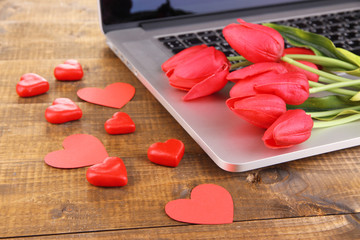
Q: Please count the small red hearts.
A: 6